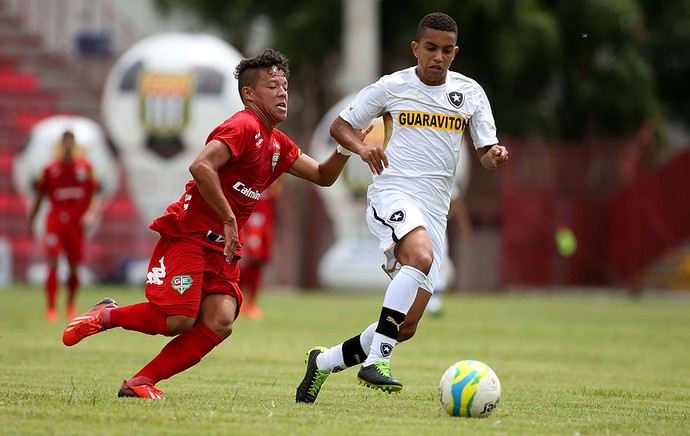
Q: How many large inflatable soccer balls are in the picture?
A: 3